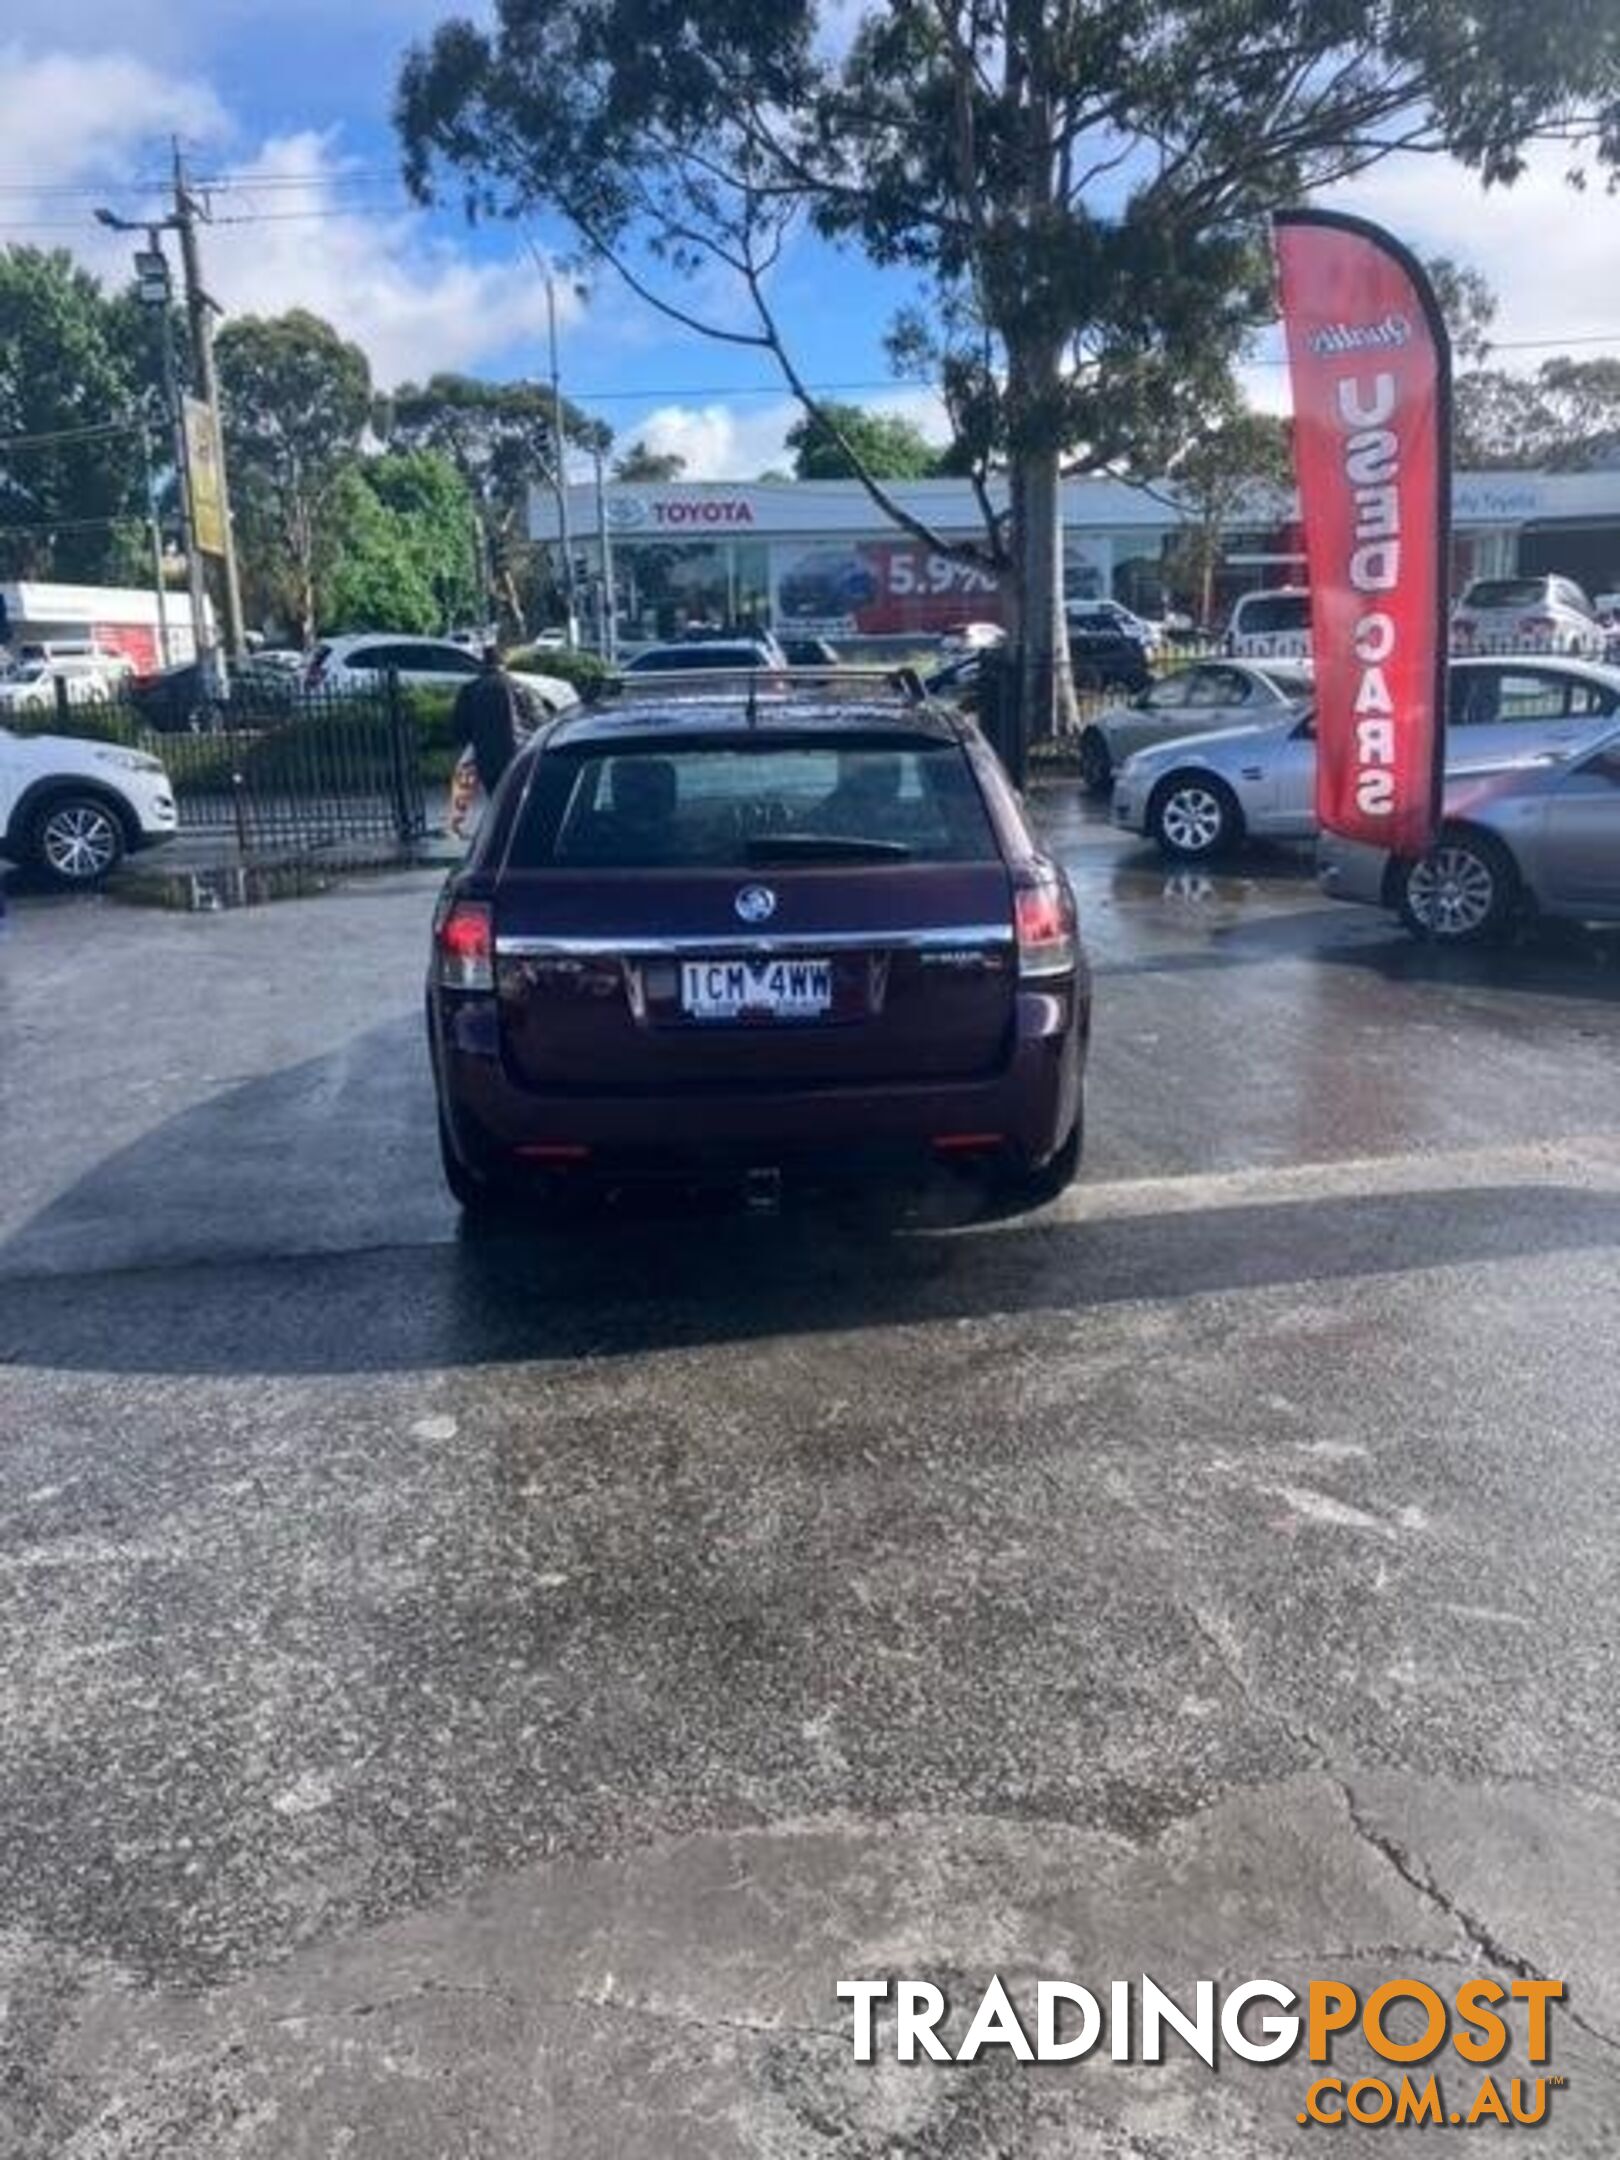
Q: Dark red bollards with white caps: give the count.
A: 1